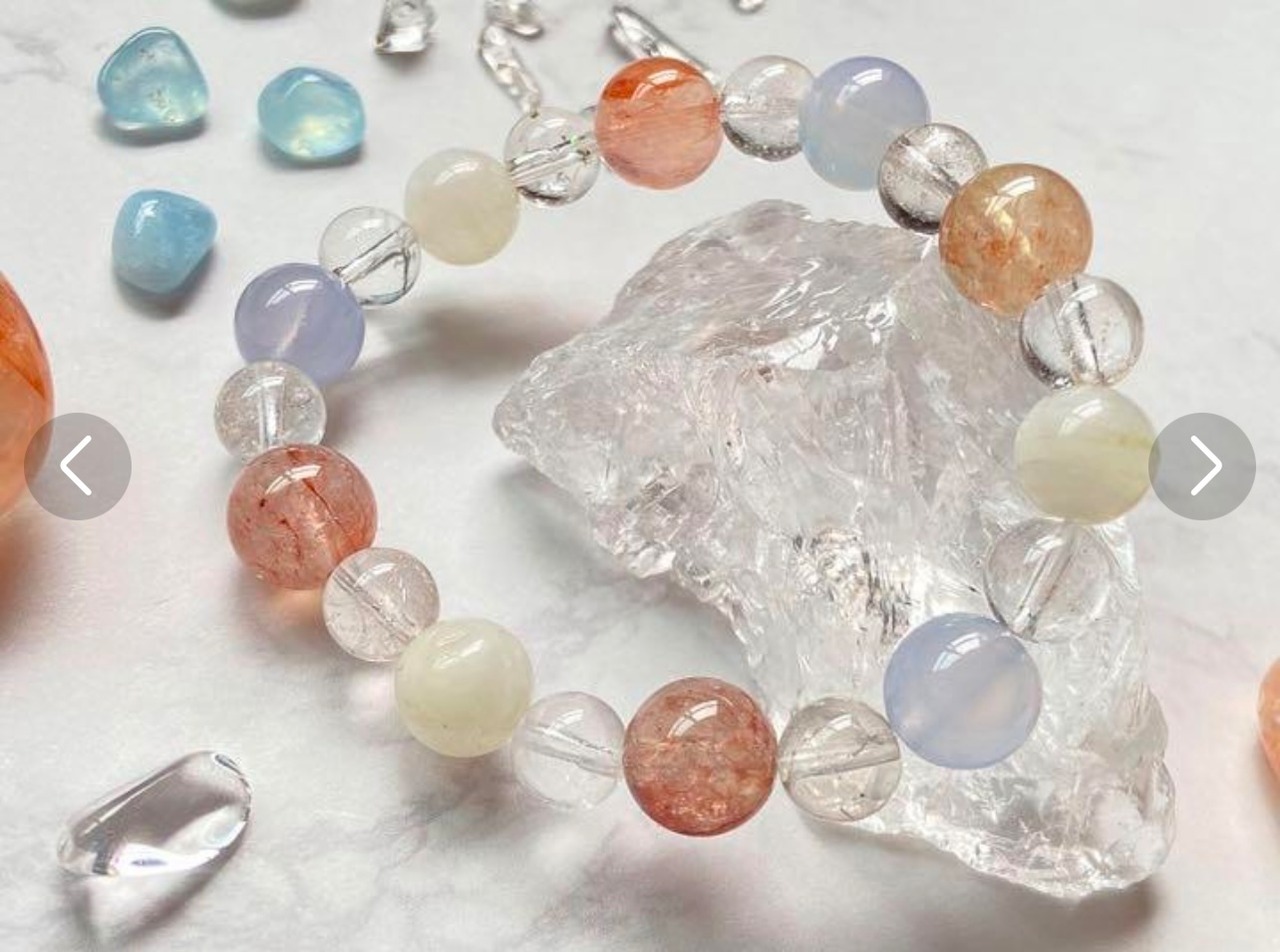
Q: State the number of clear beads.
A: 10